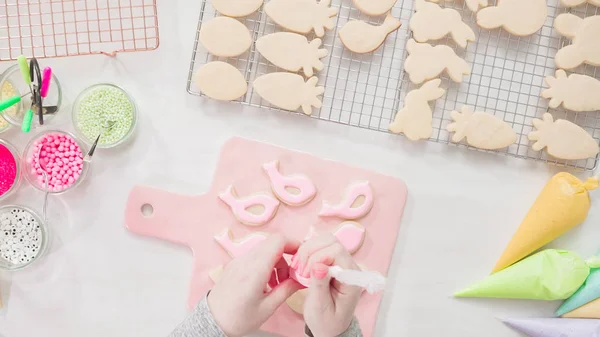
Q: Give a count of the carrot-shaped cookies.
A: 6